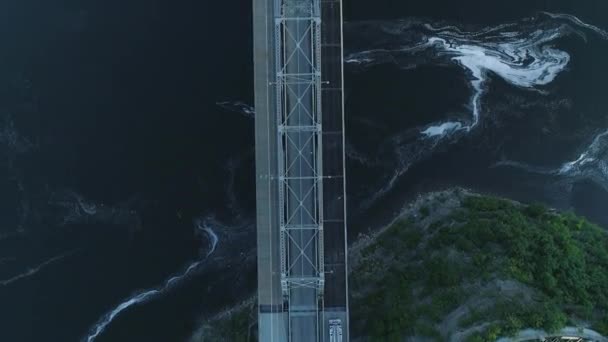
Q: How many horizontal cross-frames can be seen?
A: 6